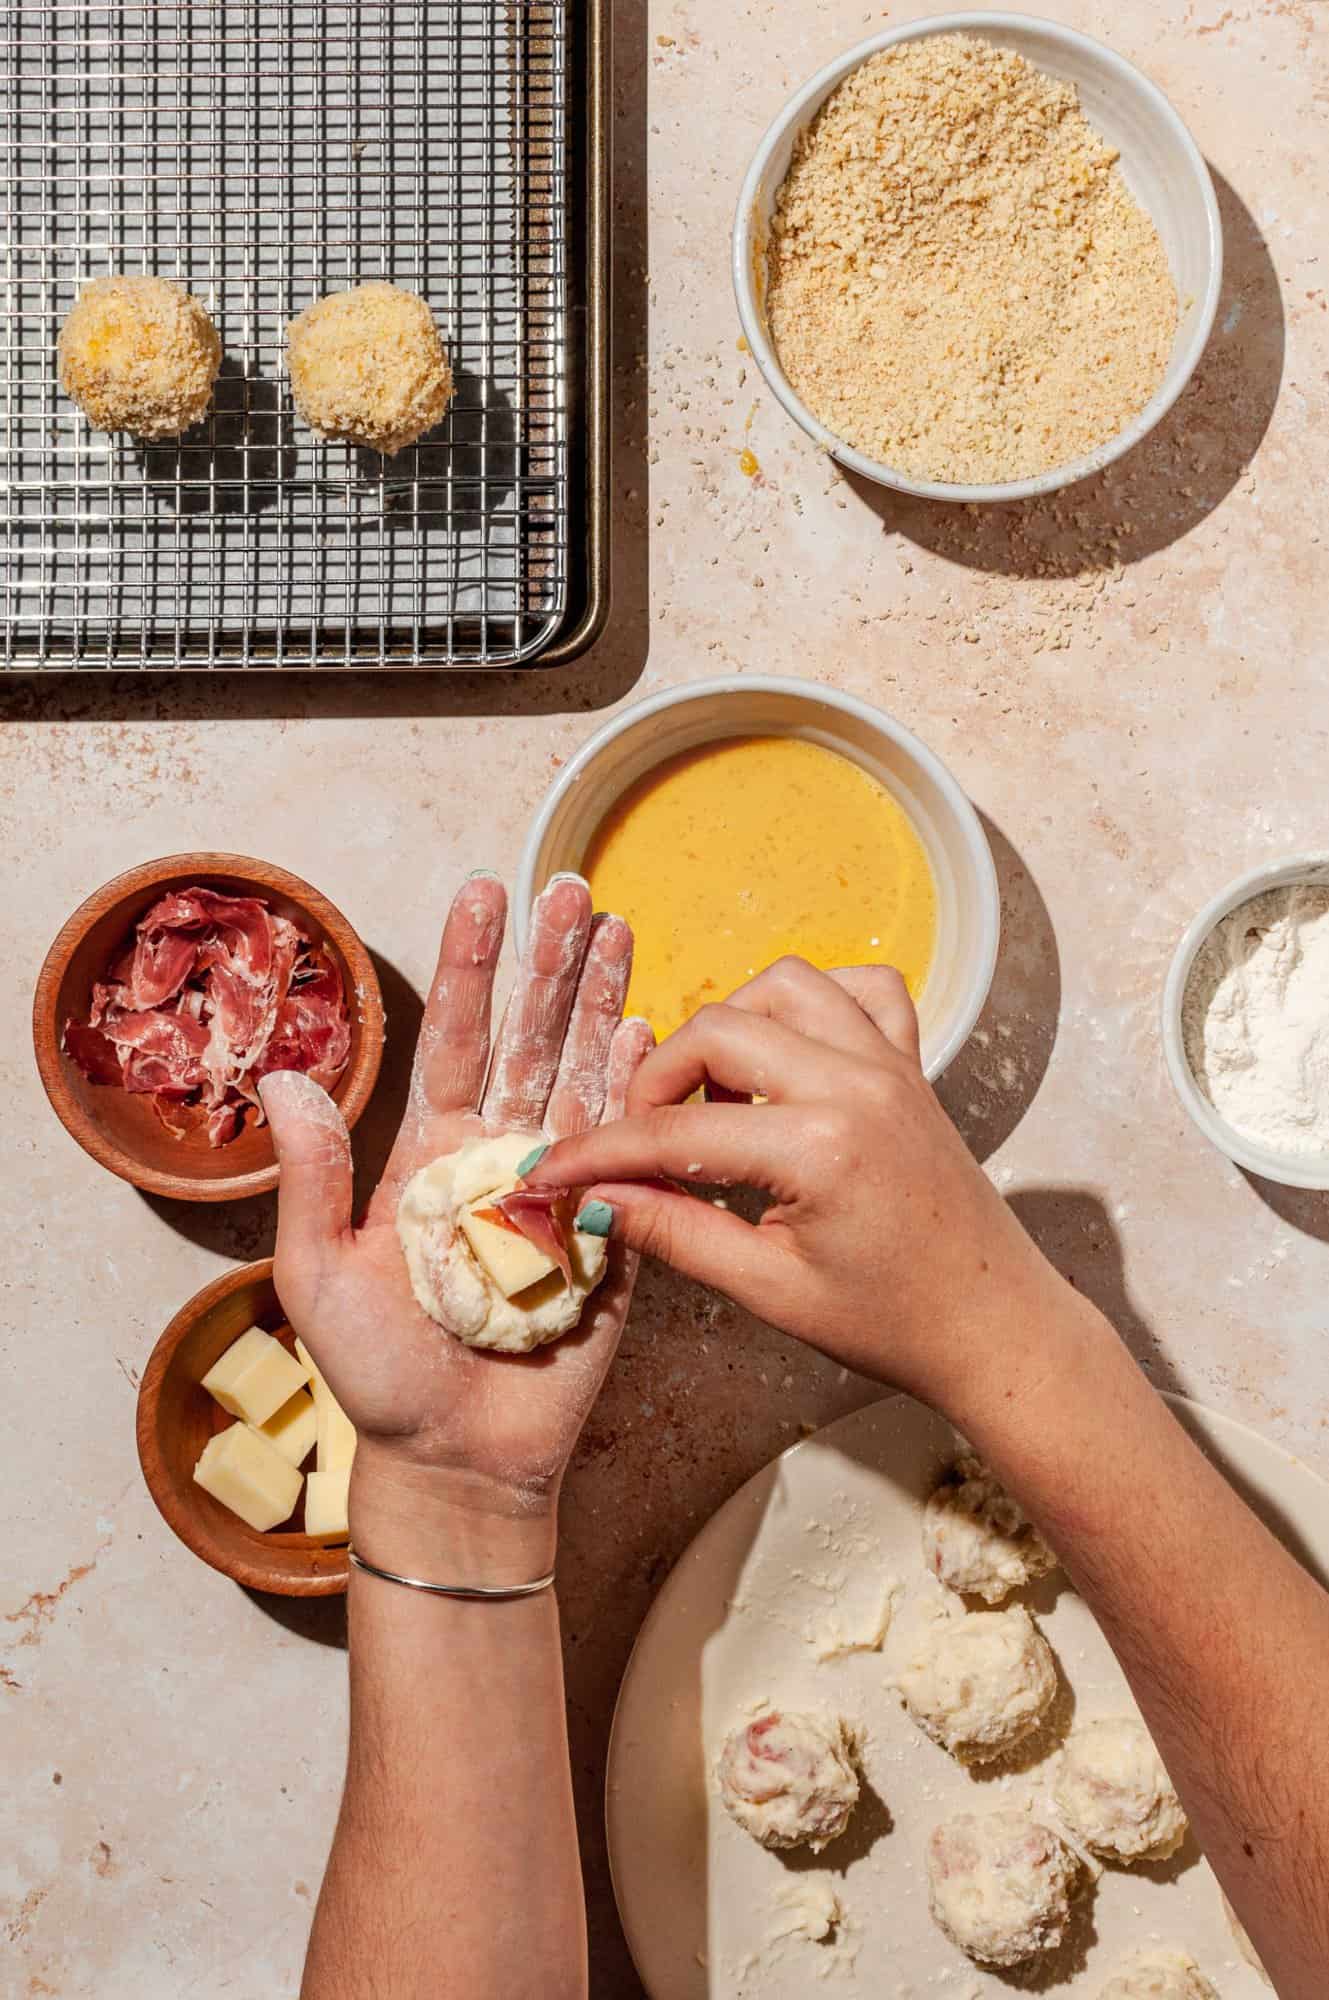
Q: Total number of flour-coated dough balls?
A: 6